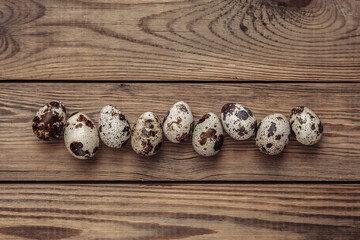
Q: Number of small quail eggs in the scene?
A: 9